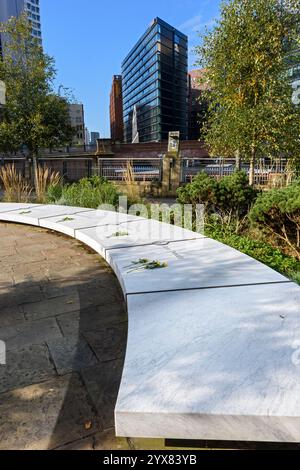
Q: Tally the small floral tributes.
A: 4